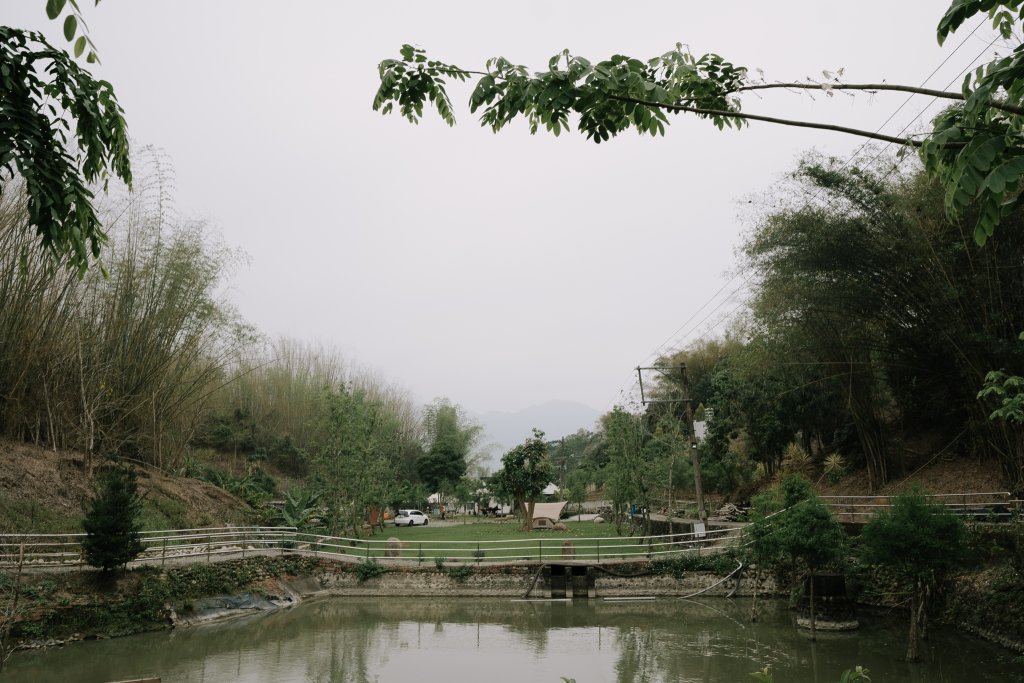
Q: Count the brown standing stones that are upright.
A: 2